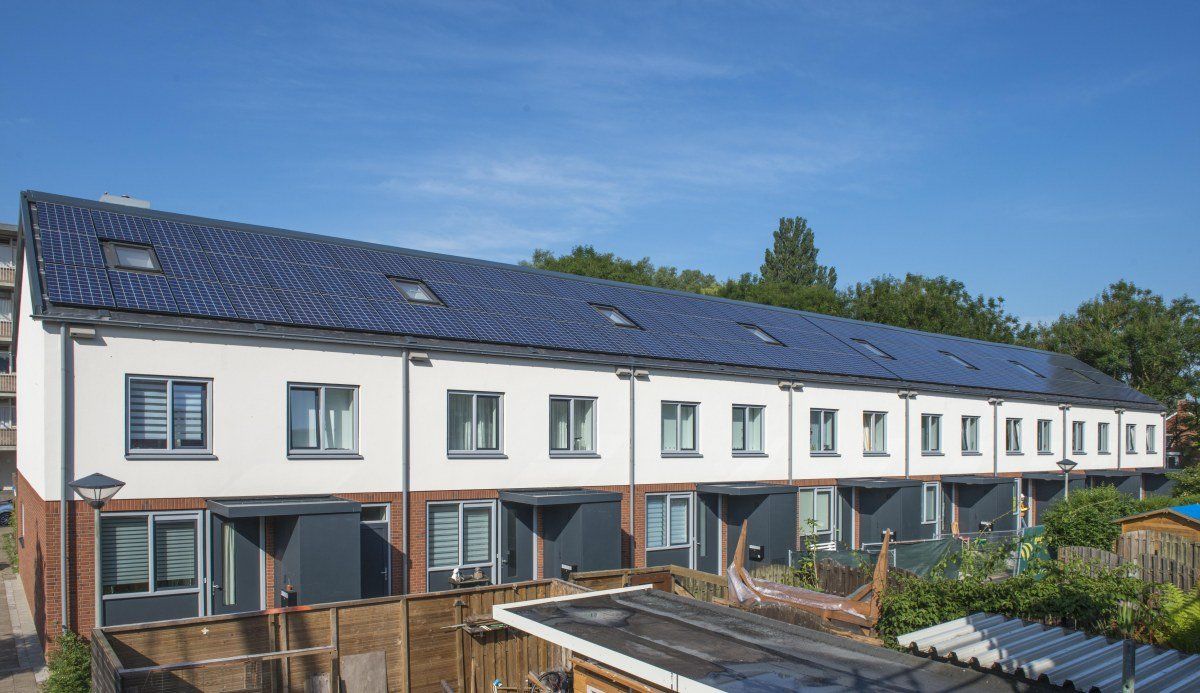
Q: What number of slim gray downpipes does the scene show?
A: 9